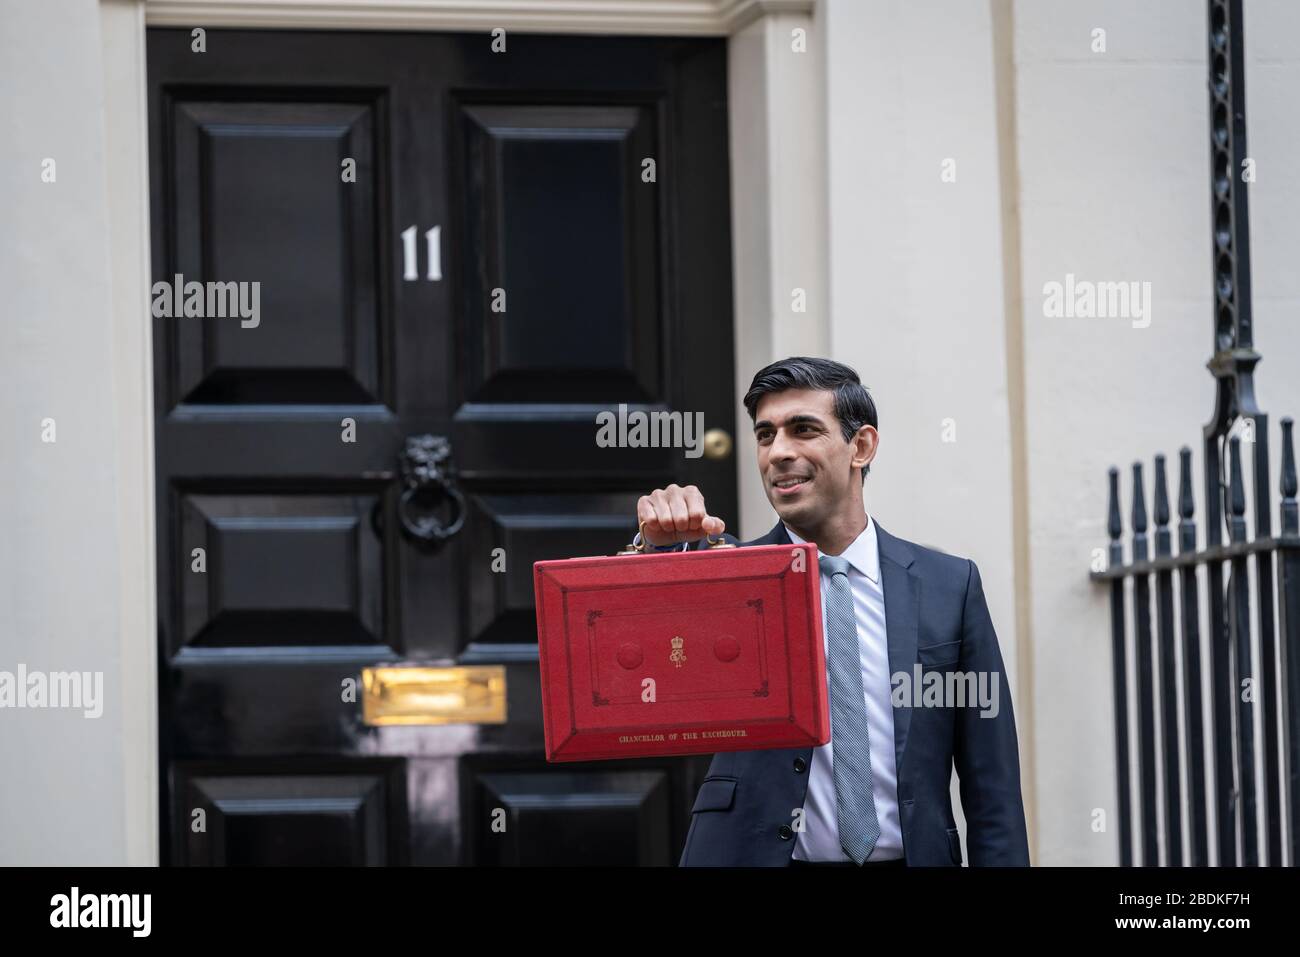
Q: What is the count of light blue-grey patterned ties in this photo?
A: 1